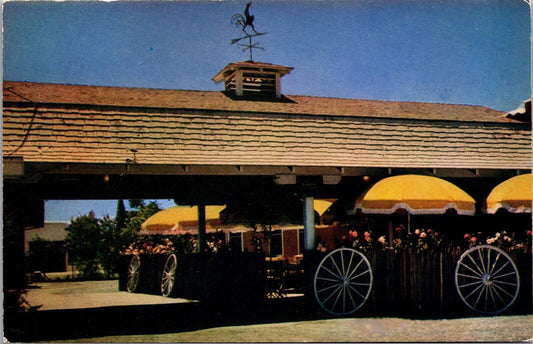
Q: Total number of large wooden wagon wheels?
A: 4